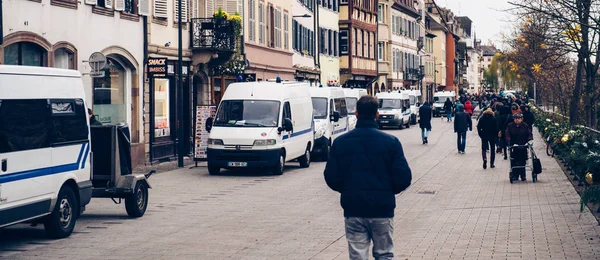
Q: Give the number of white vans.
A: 7